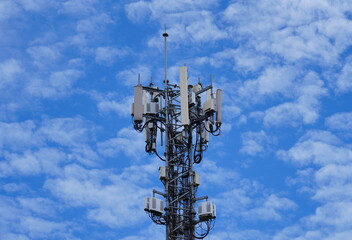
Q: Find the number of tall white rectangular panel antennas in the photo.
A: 3